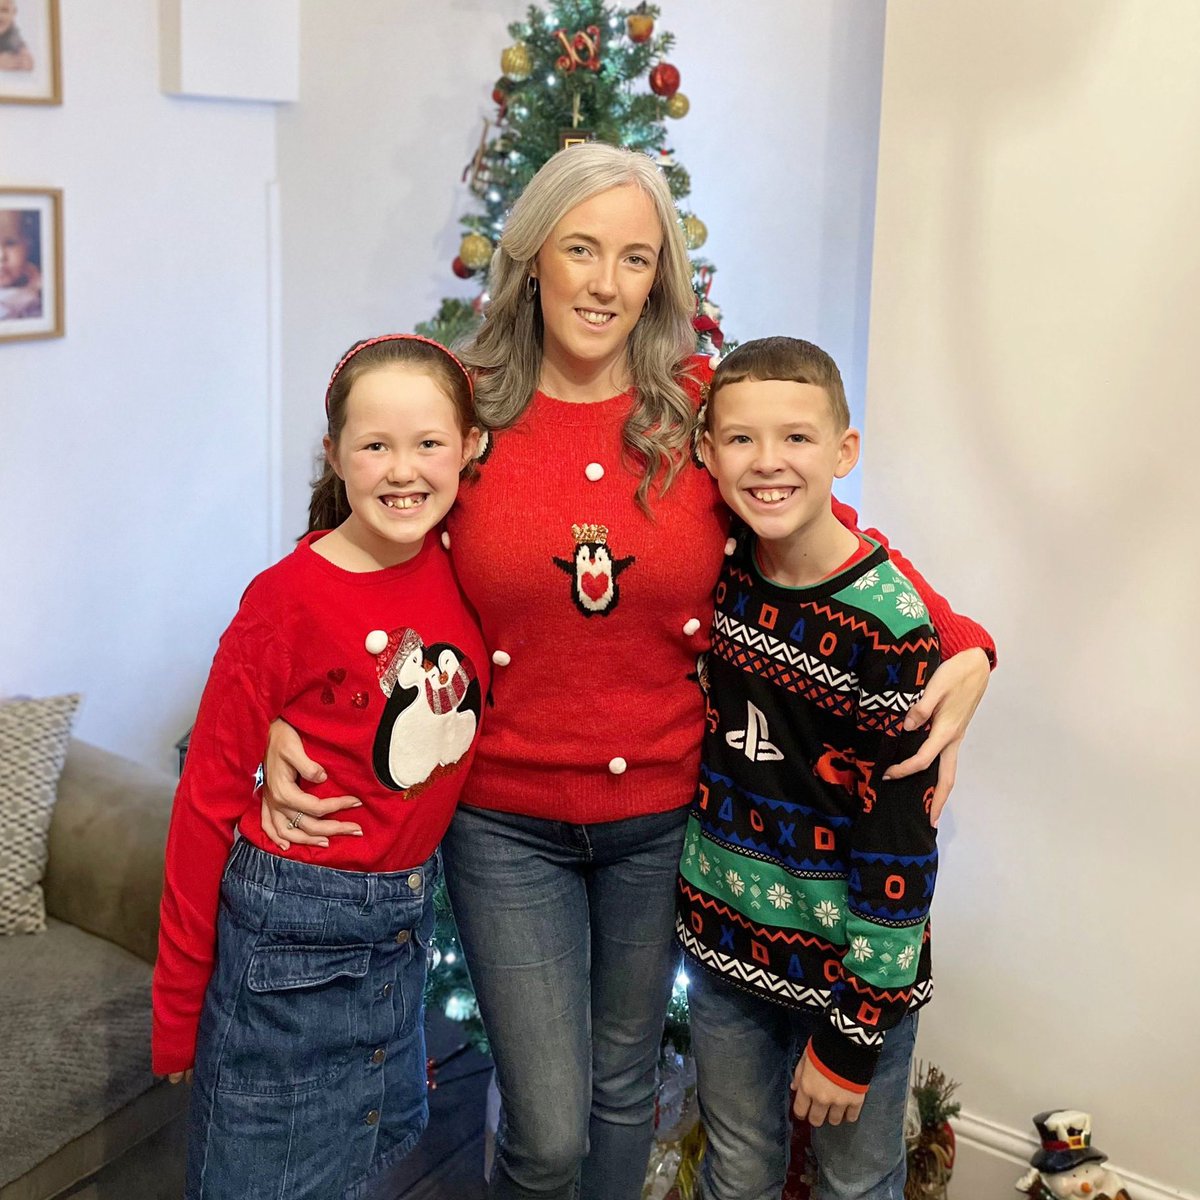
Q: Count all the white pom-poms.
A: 8